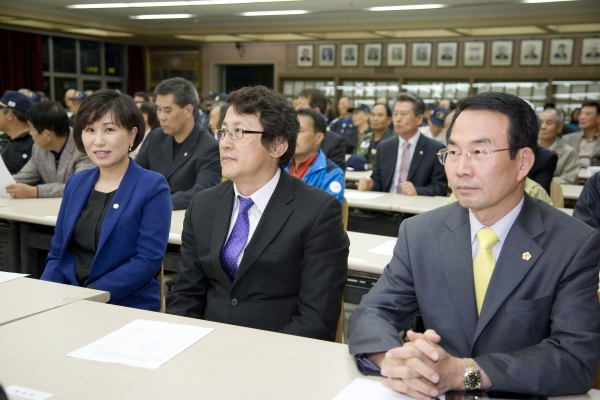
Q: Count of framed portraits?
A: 12